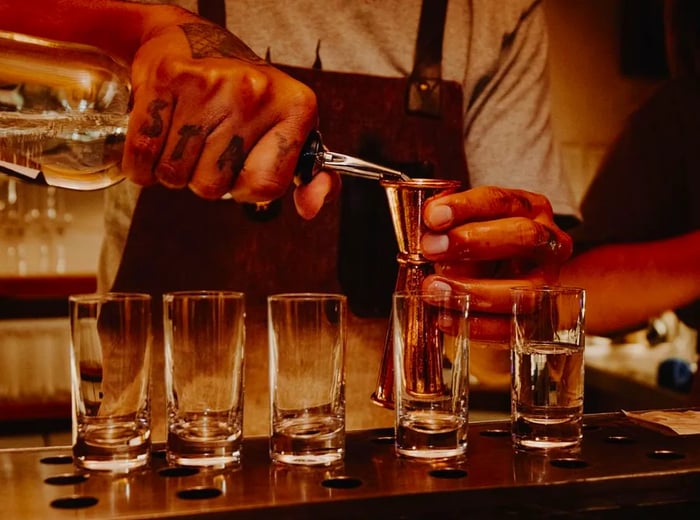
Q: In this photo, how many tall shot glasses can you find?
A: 5